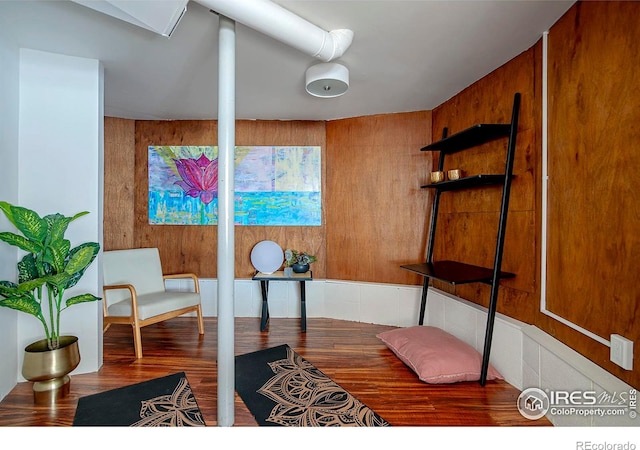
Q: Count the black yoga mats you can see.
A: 2